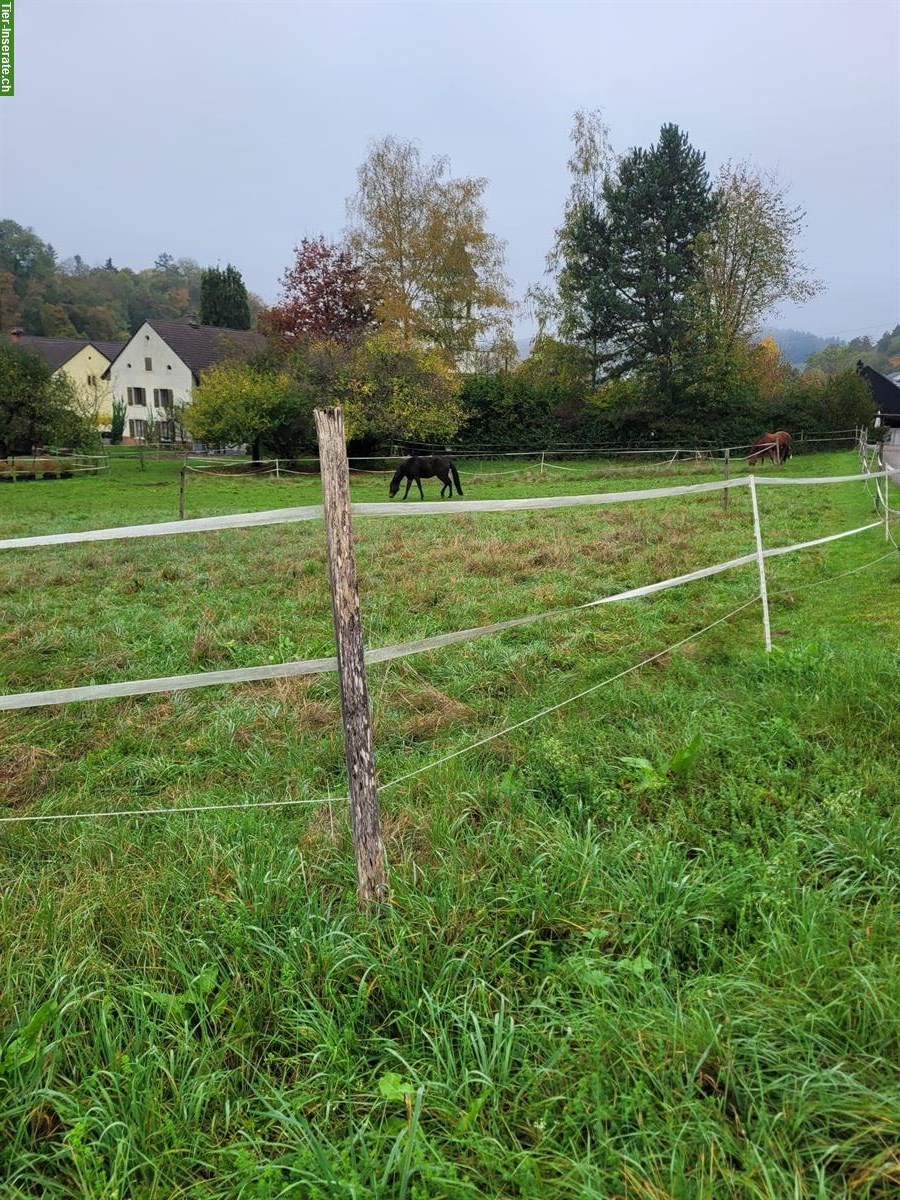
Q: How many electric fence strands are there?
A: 3